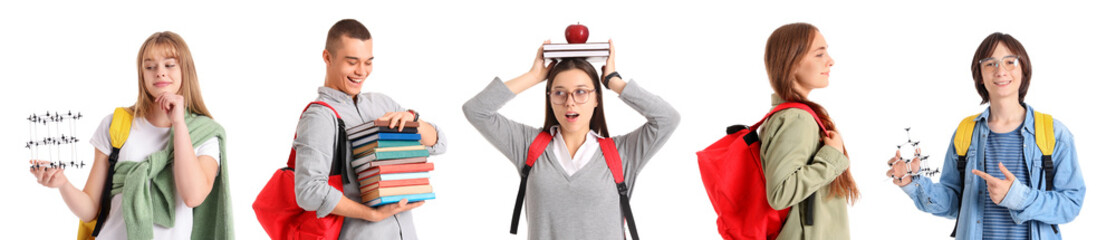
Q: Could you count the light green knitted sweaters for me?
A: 1